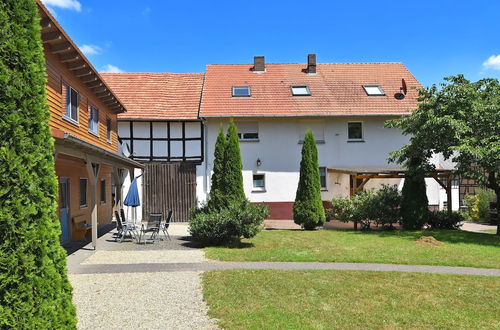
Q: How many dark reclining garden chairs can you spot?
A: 4